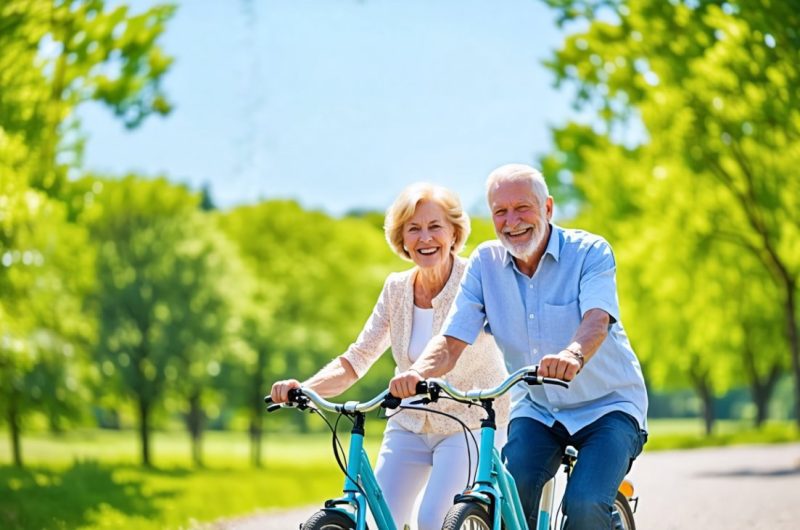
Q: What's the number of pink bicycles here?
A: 0